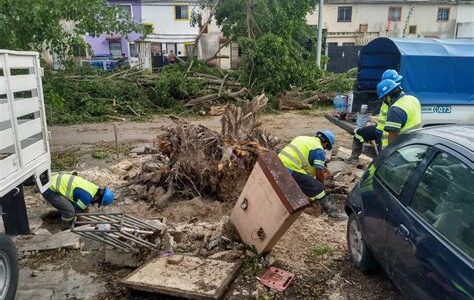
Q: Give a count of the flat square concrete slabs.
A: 1